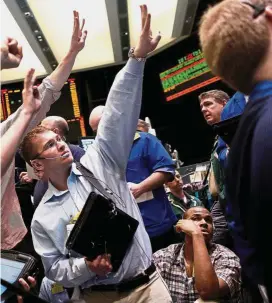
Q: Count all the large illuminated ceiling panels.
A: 3